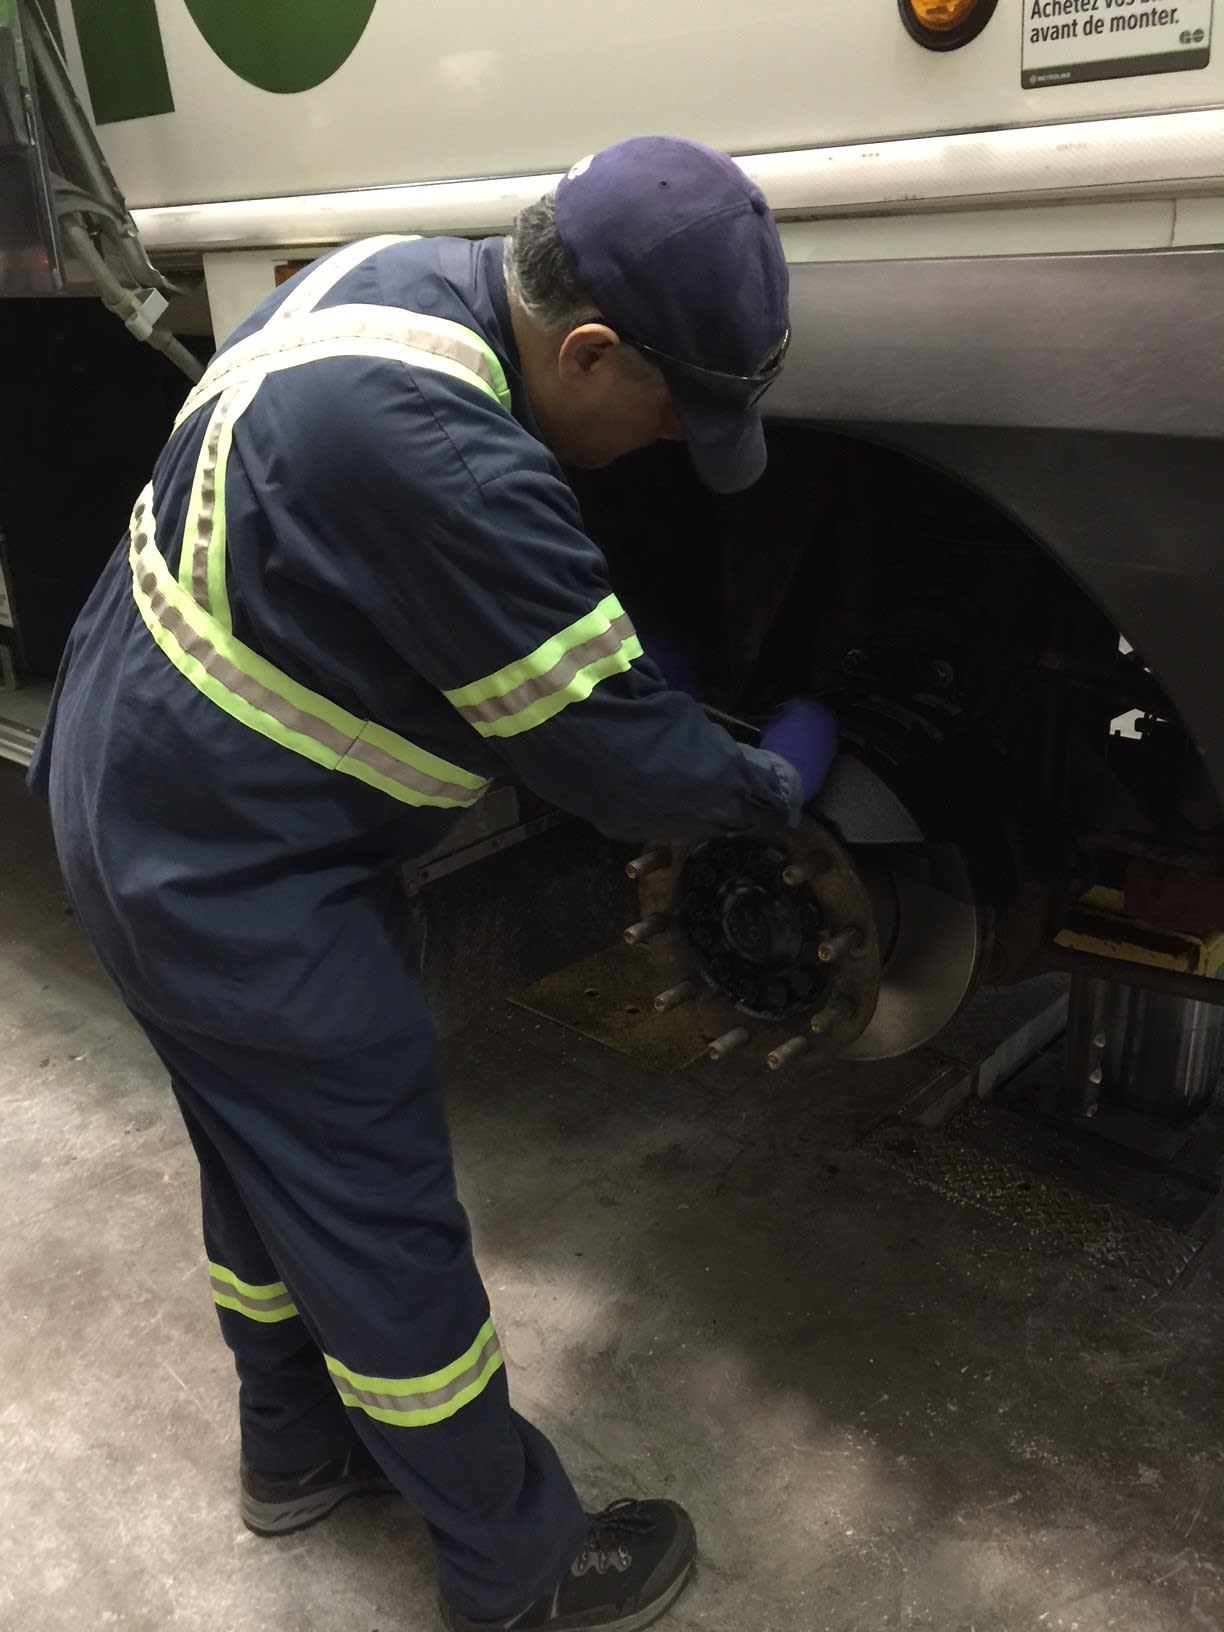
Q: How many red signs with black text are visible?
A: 0